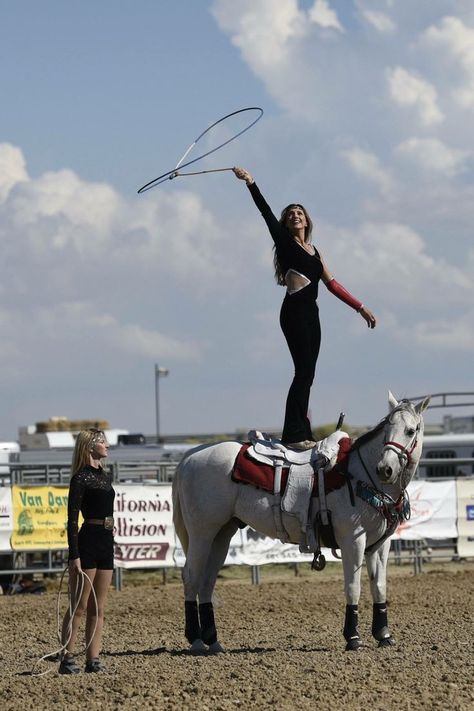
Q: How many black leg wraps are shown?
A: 4